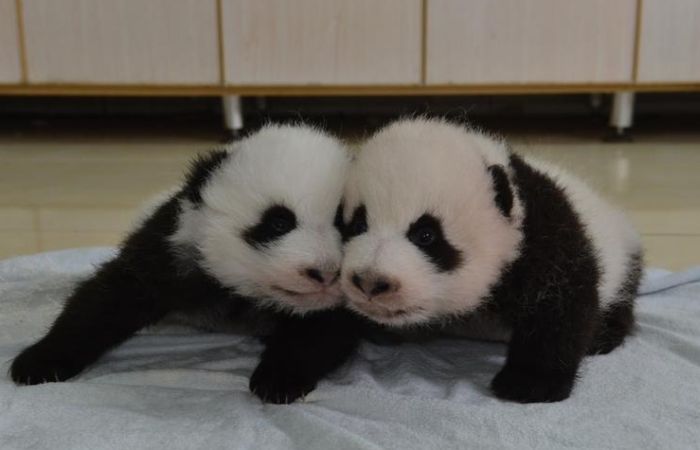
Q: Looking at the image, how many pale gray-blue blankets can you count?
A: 1